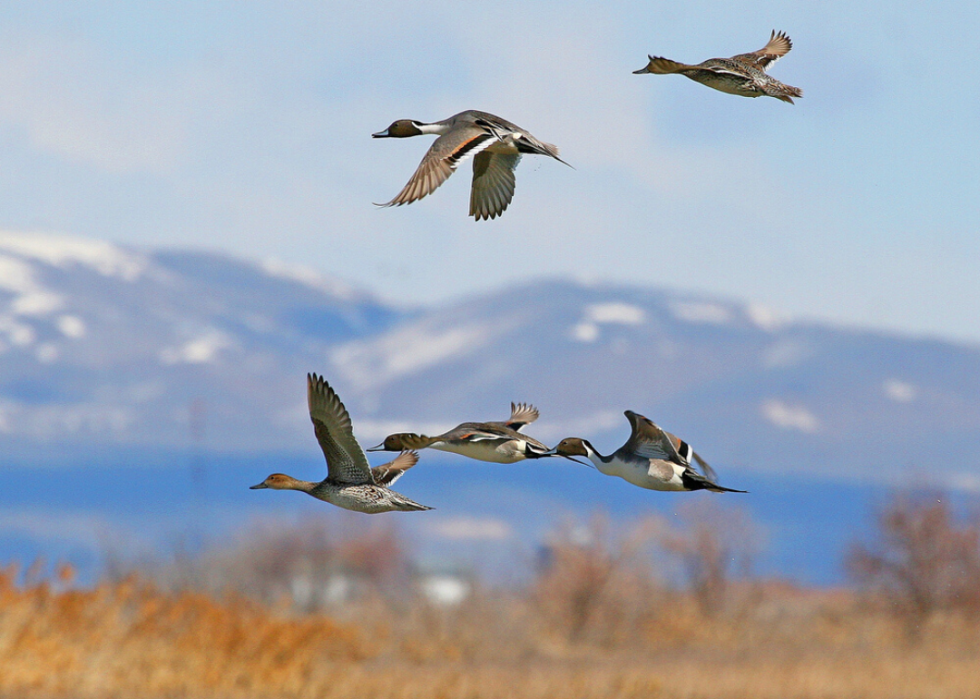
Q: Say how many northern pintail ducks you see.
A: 5